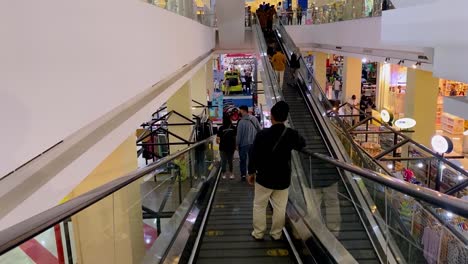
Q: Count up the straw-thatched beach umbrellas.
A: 0